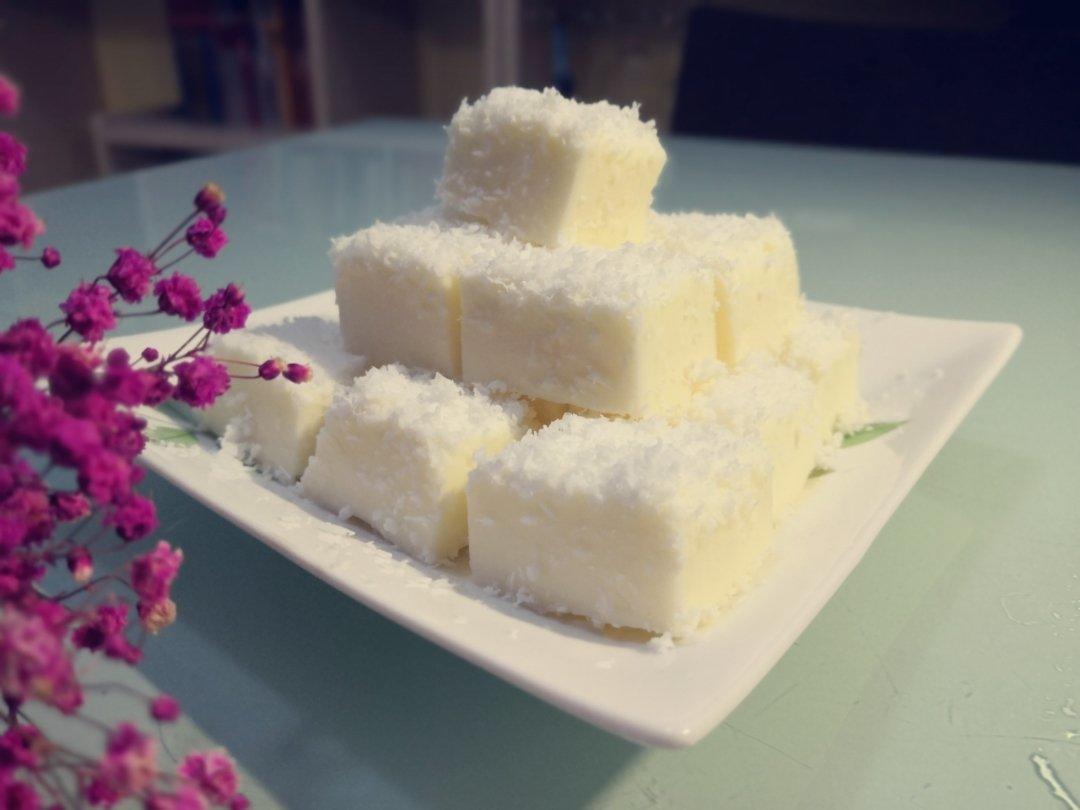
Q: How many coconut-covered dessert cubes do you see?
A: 9